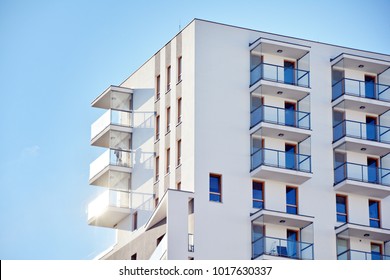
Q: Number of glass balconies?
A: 11